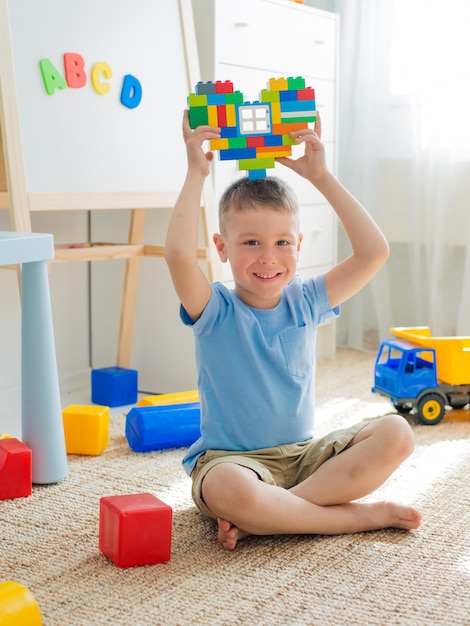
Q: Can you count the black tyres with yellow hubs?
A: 1